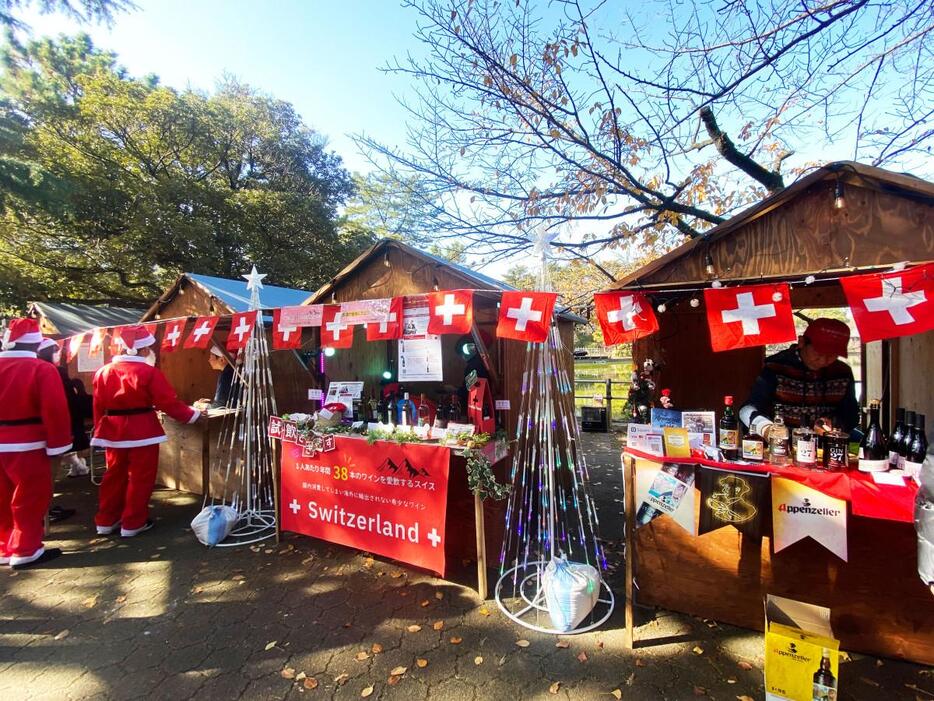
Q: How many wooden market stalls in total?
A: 4